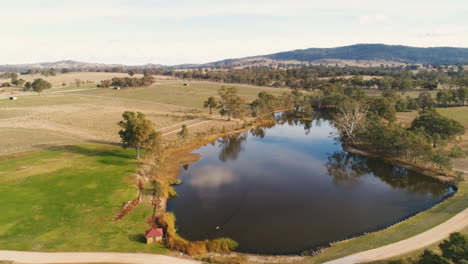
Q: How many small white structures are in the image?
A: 3